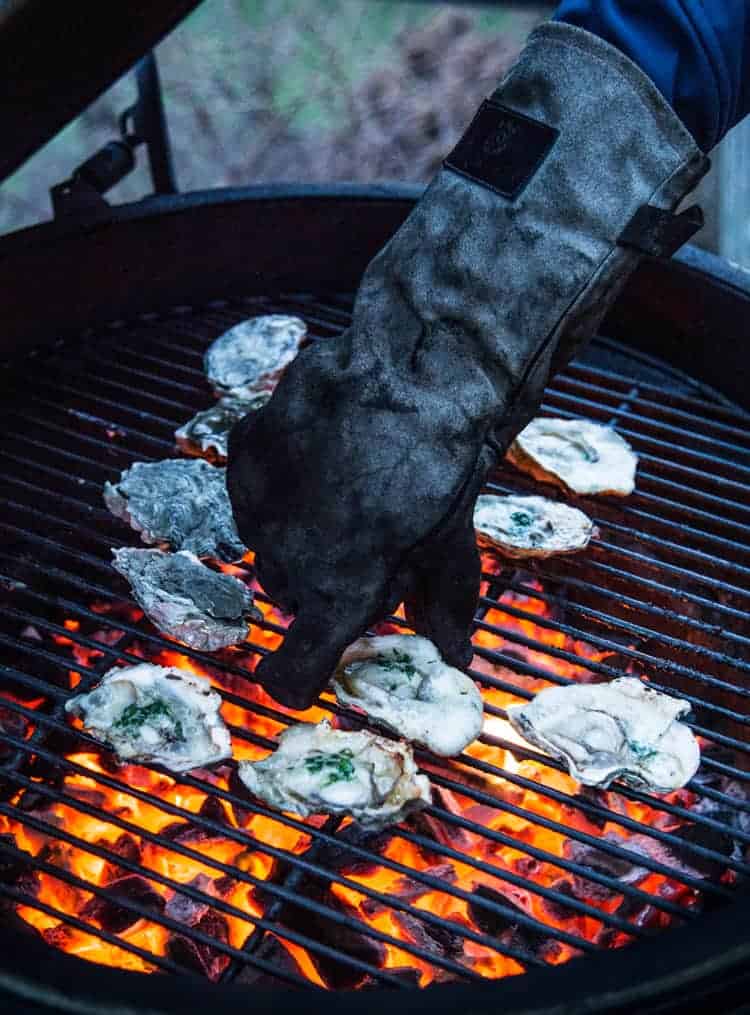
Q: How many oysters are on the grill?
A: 10